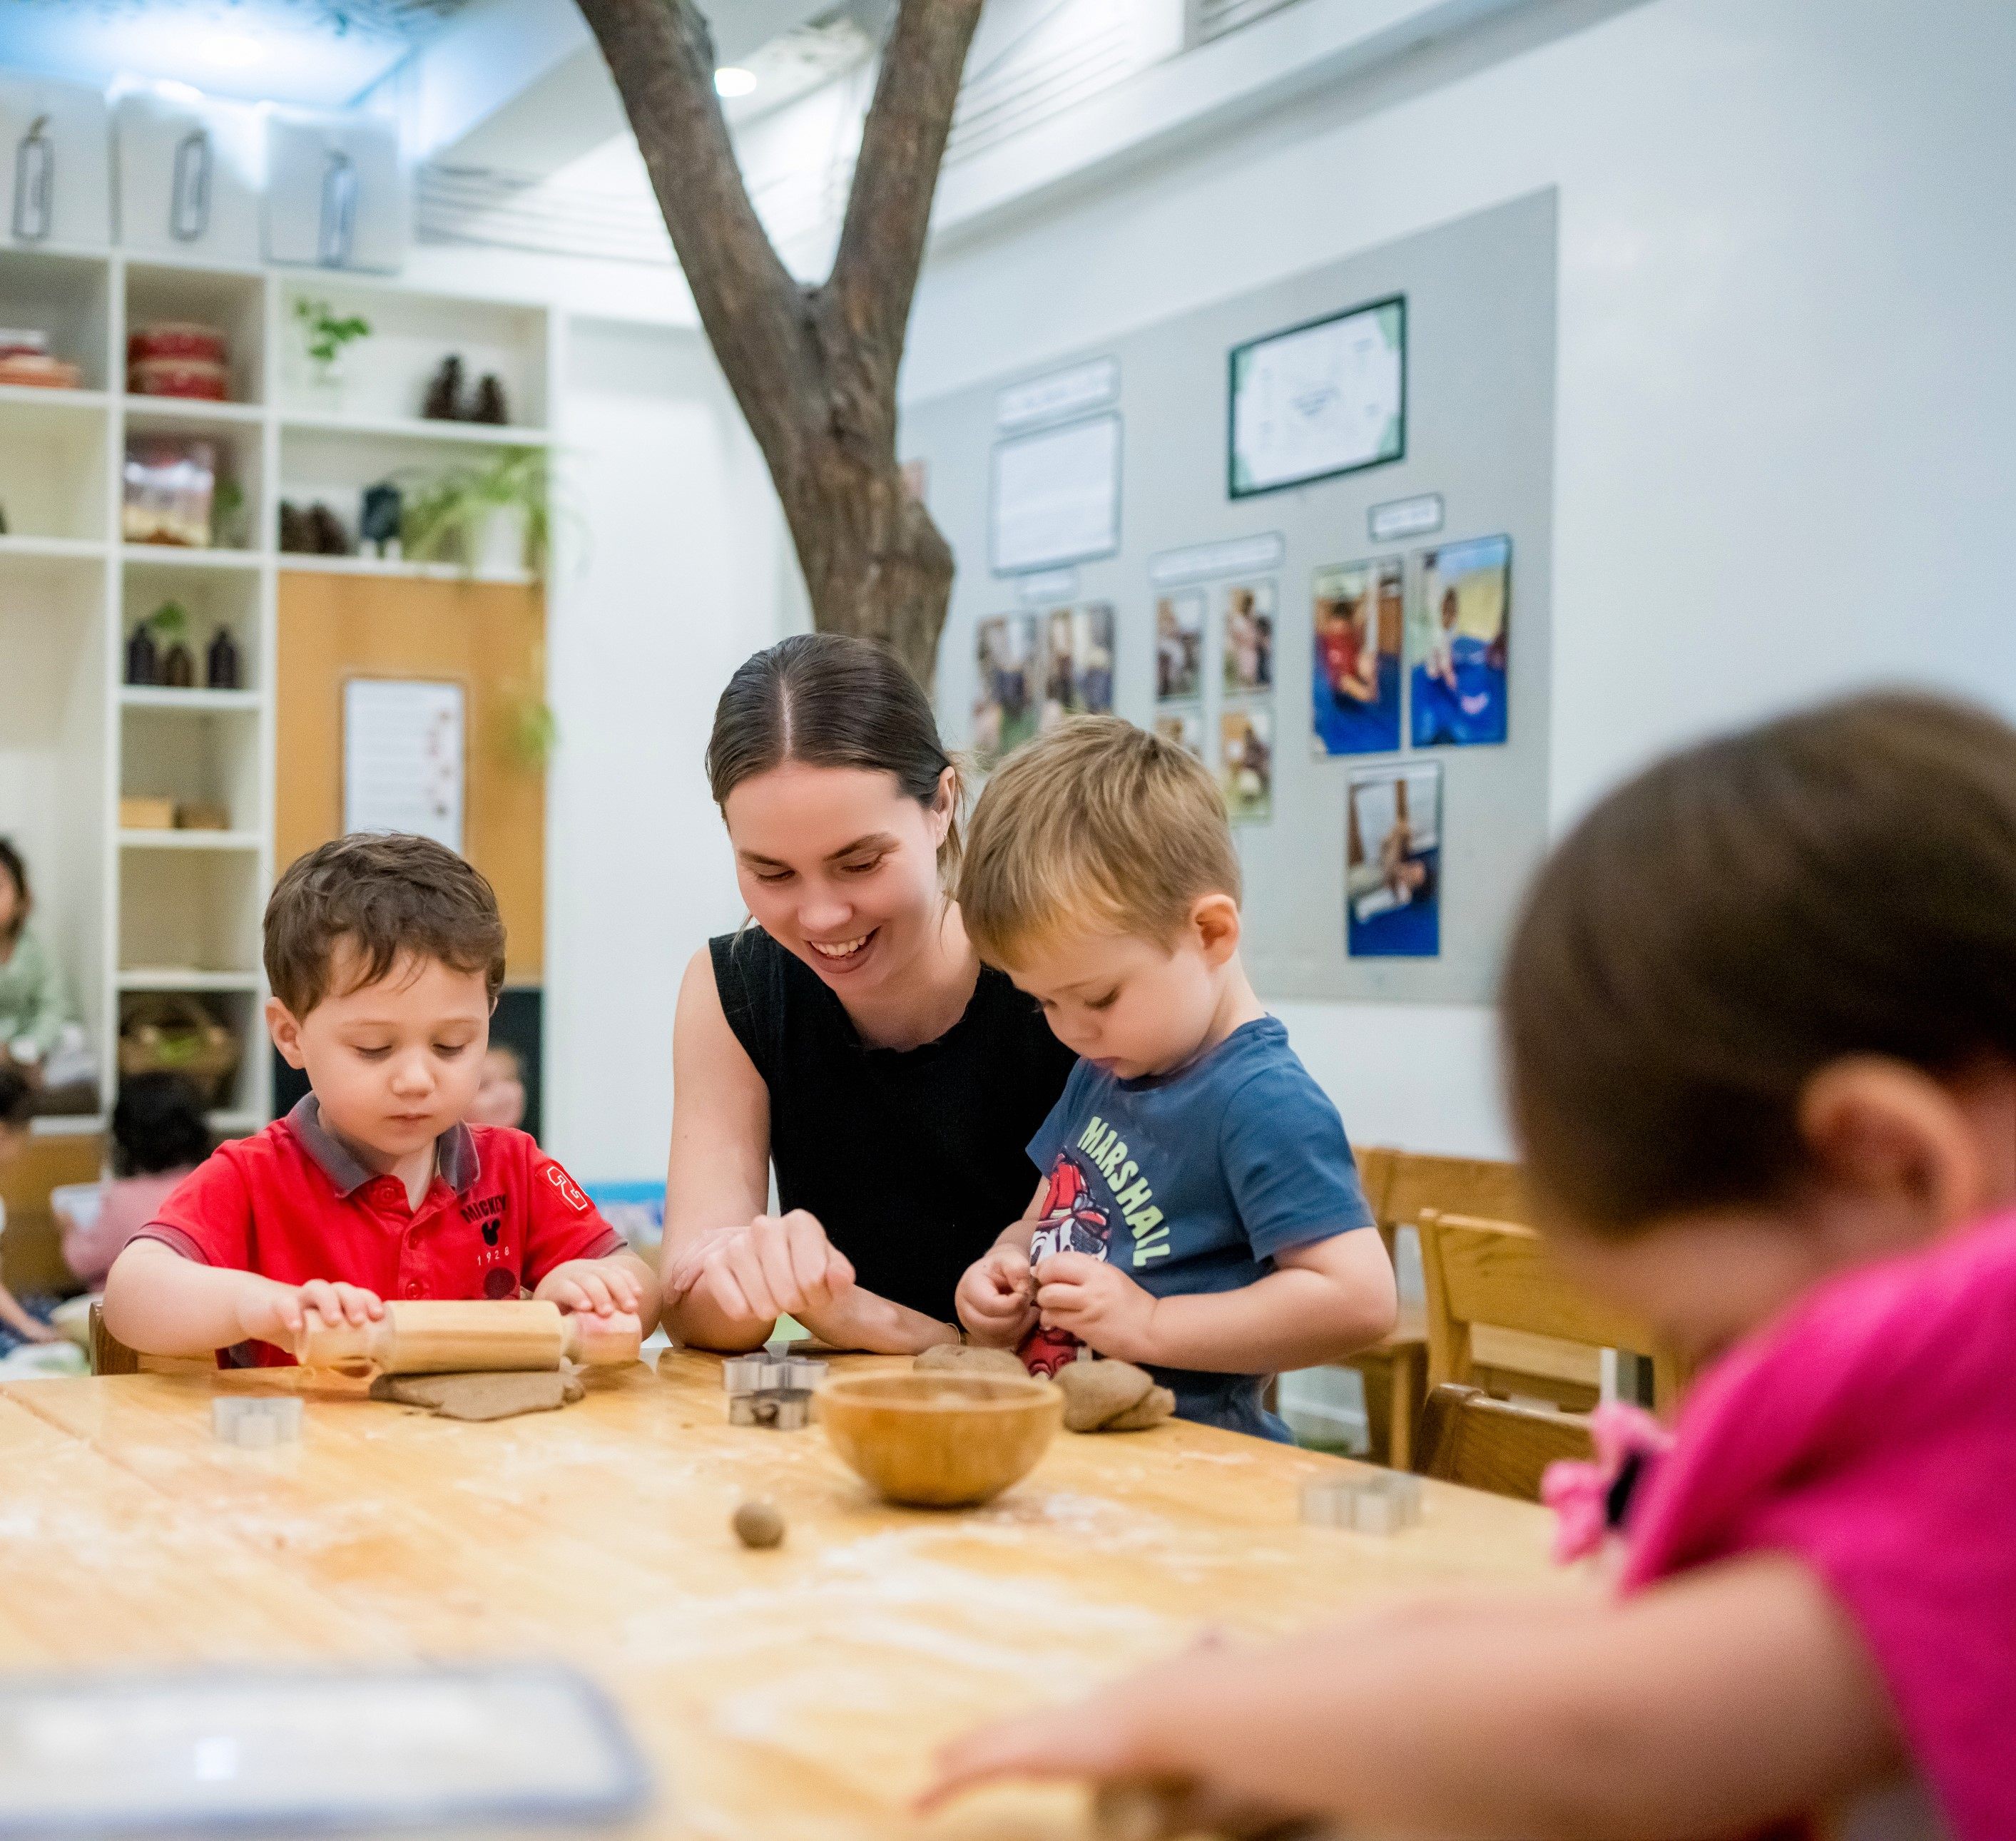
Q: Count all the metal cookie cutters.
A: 4